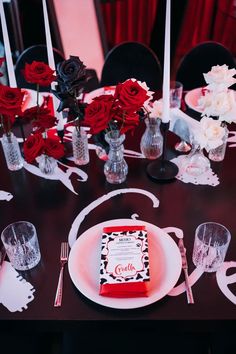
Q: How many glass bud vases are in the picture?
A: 7